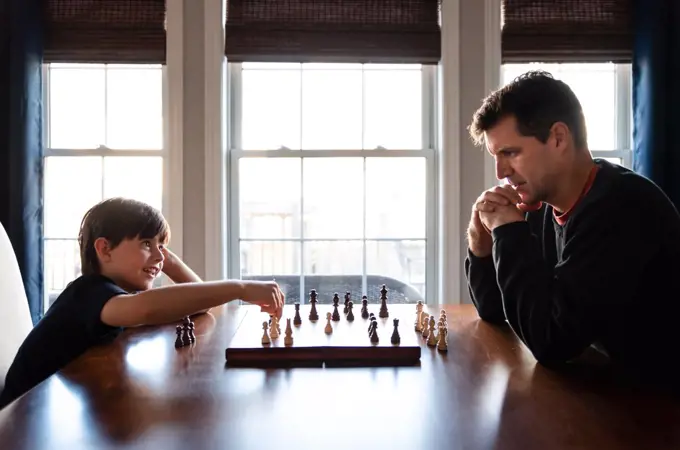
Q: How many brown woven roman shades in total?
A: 3